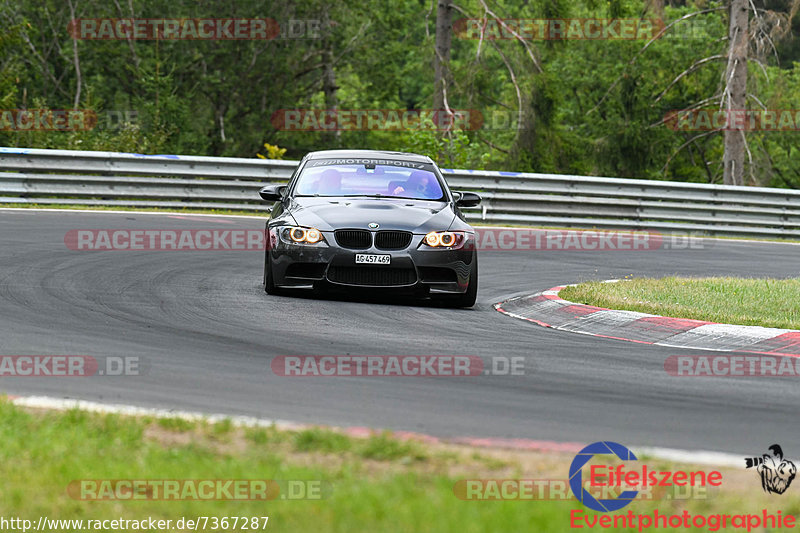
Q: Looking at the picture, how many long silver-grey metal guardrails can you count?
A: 1